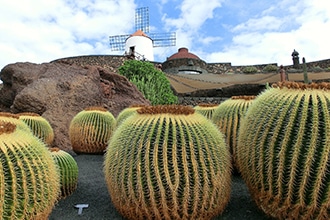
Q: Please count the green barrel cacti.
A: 10